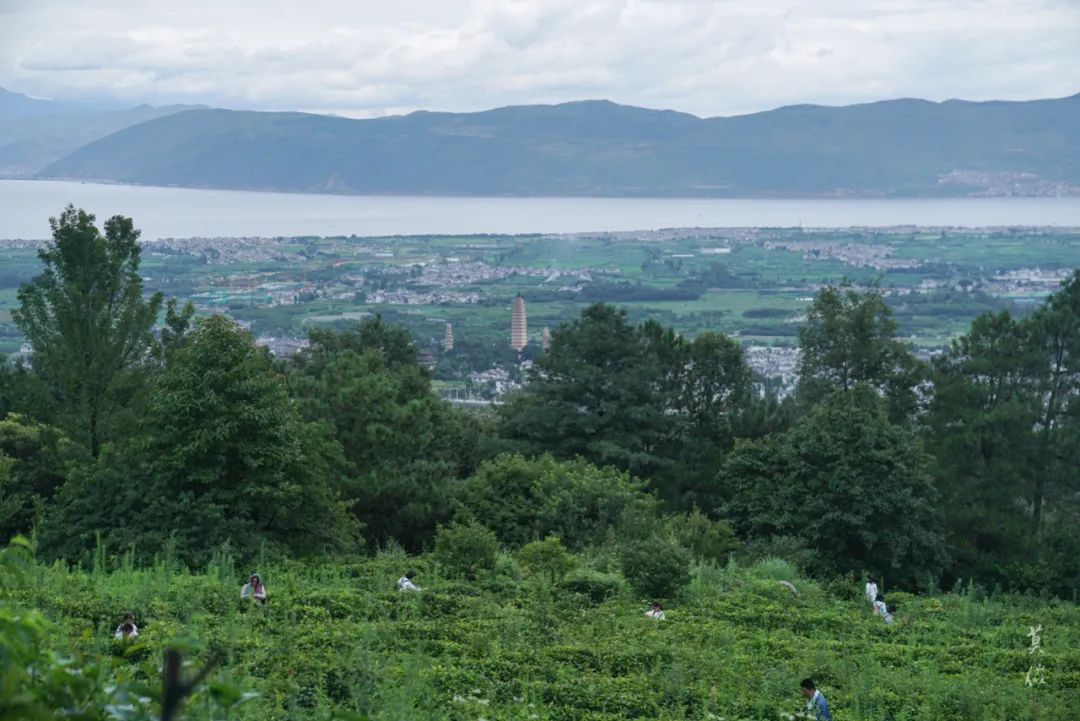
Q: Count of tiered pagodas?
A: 3